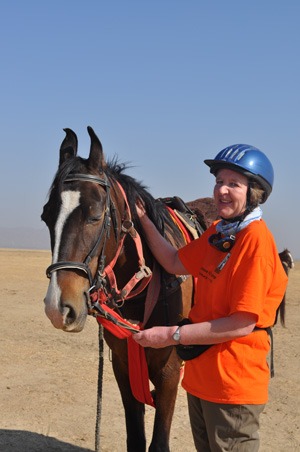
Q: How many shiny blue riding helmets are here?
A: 1